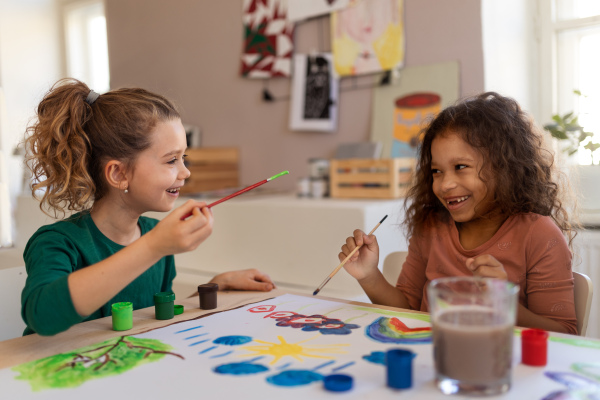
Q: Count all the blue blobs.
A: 4